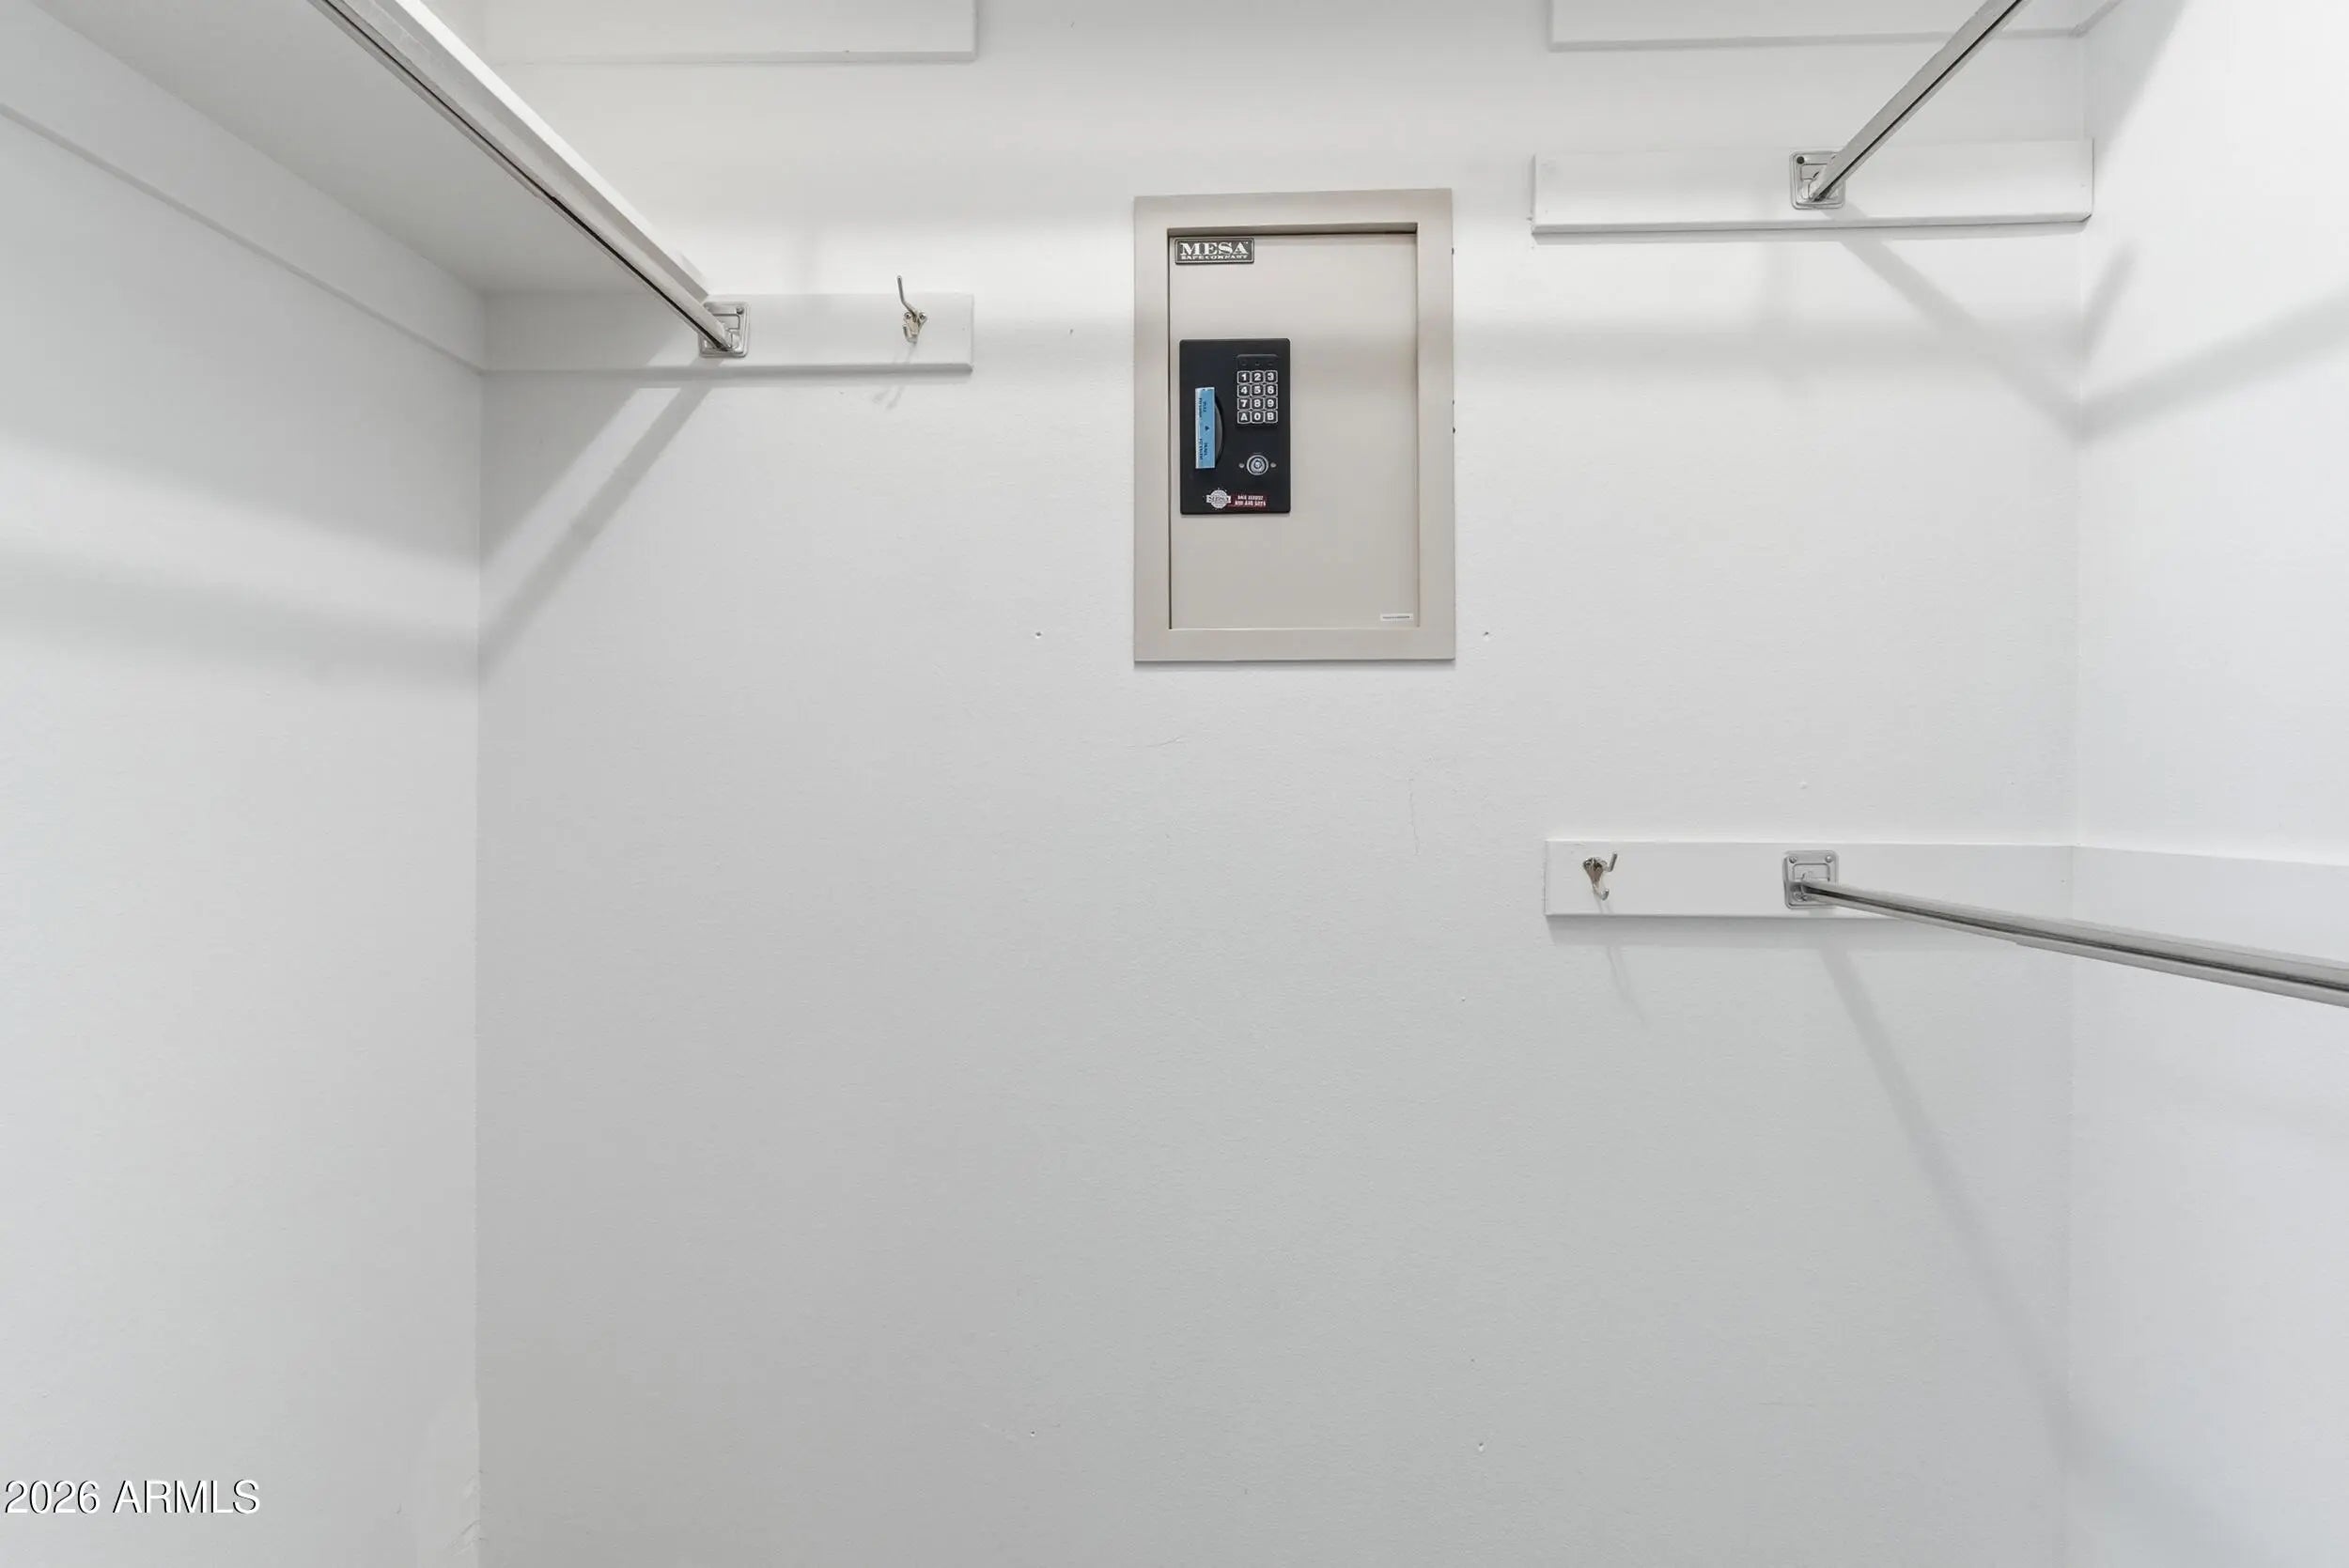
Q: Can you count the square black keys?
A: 12